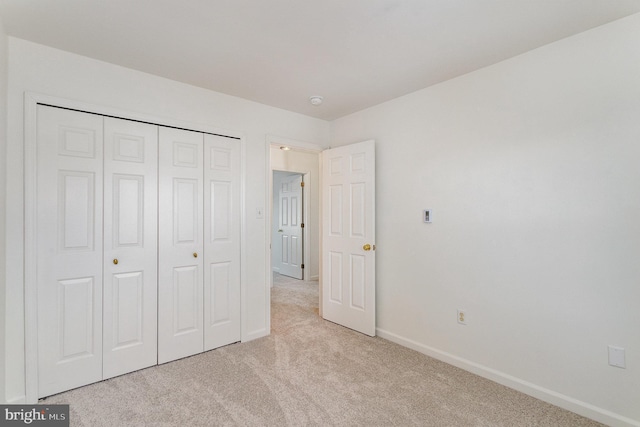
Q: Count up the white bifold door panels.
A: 4